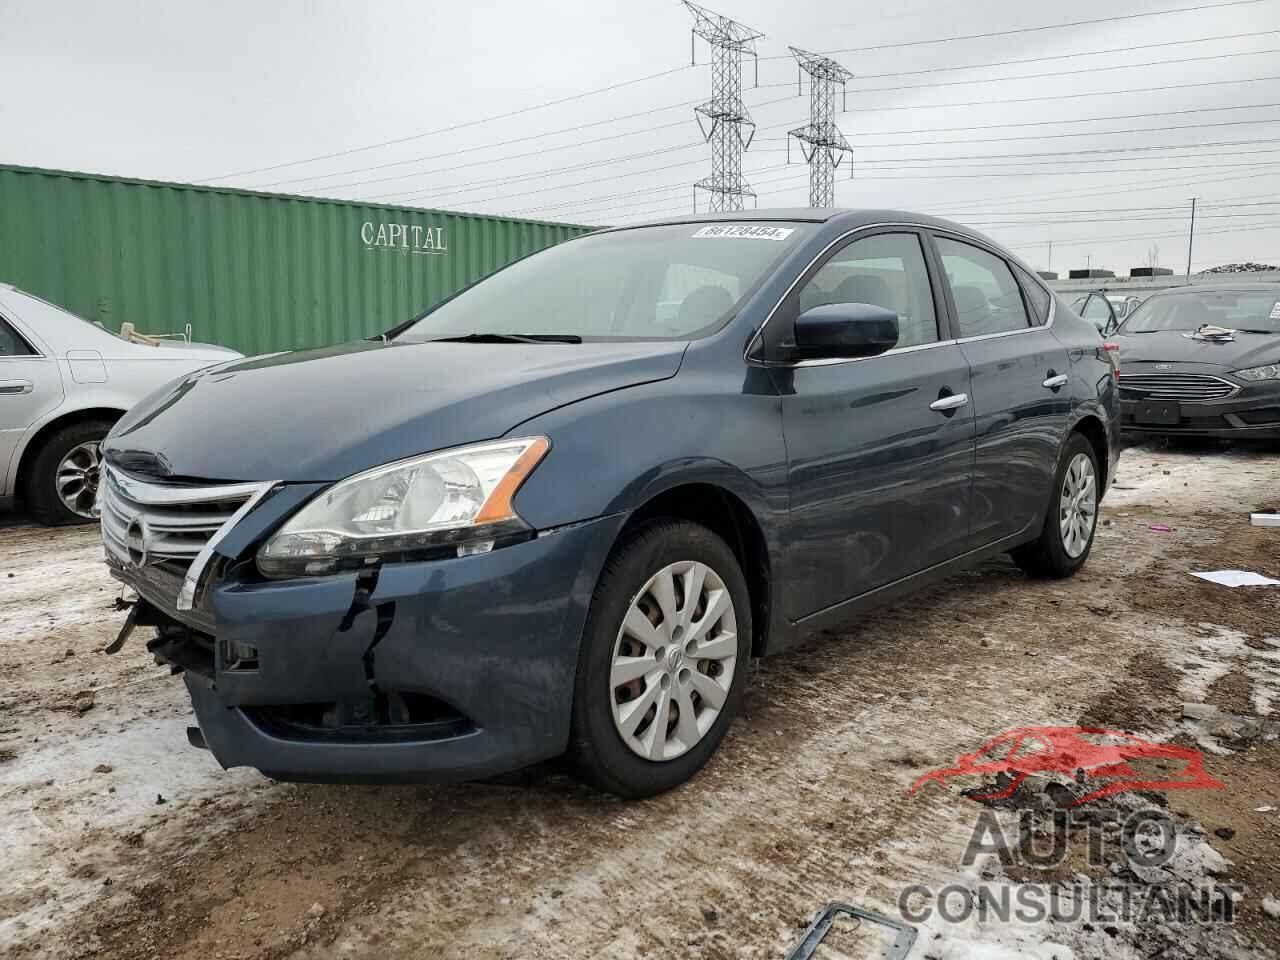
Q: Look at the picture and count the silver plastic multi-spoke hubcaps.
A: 2